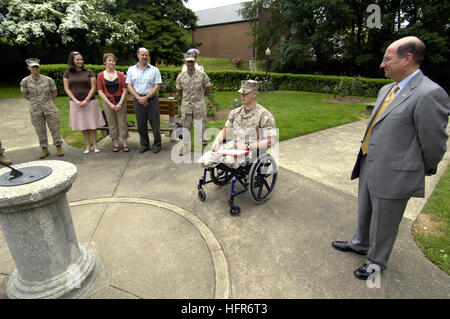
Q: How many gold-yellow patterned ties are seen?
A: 1